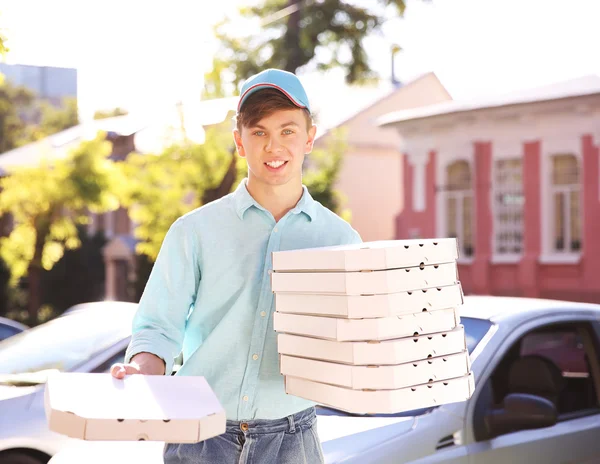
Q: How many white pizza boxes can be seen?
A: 8